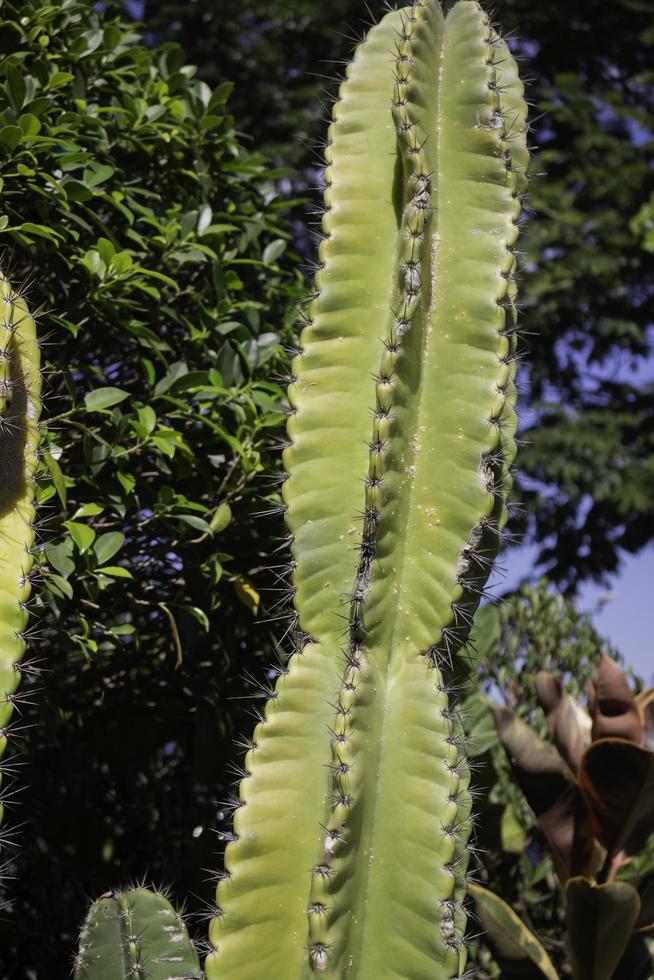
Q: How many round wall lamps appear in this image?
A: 0